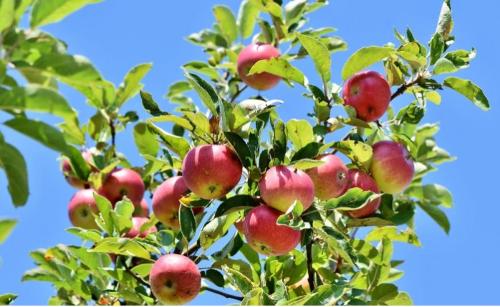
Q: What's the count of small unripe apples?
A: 0